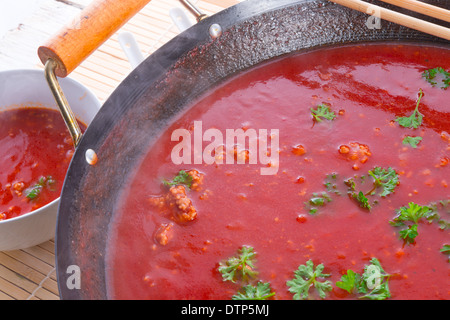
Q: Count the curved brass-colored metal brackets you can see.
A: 2